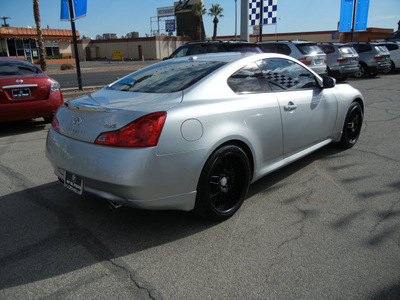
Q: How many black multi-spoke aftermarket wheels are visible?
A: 2